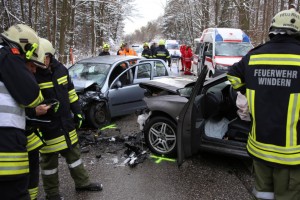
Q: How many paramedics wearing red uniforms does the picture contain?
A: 2